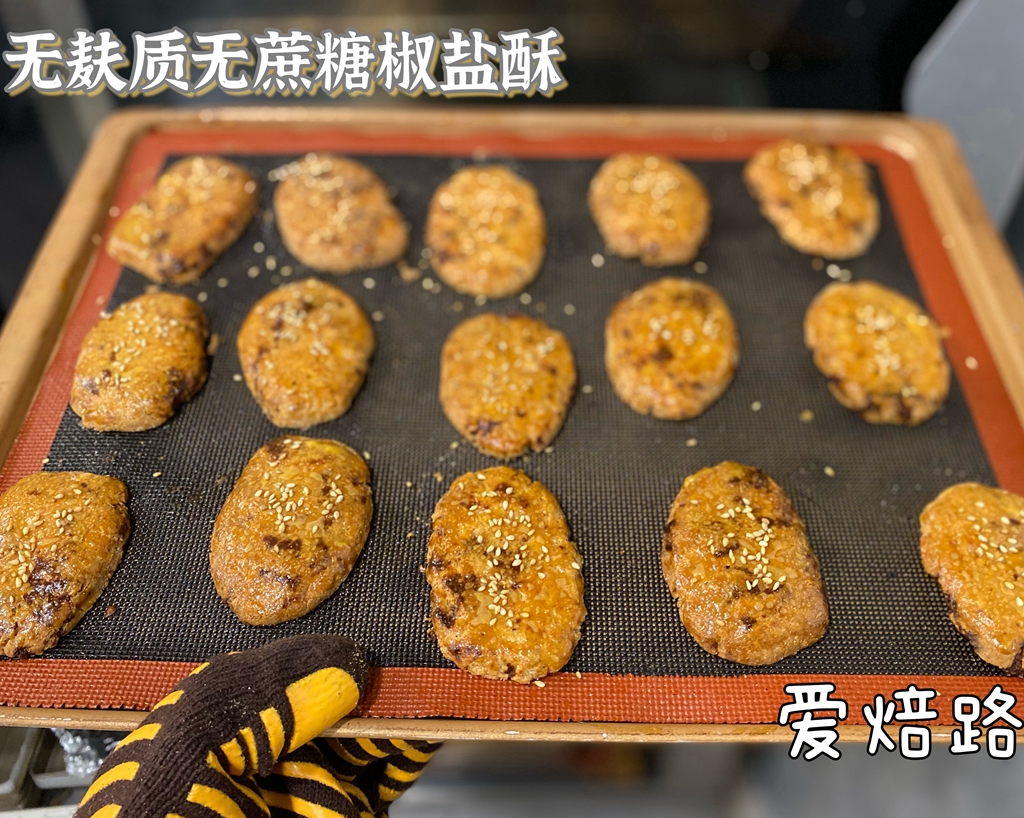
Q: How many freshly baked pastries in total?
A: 15